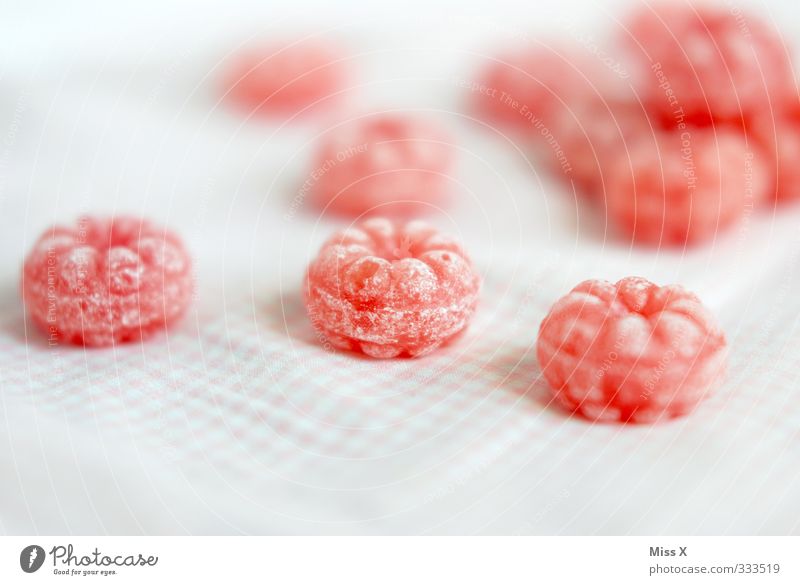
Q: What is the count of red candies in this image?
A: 10